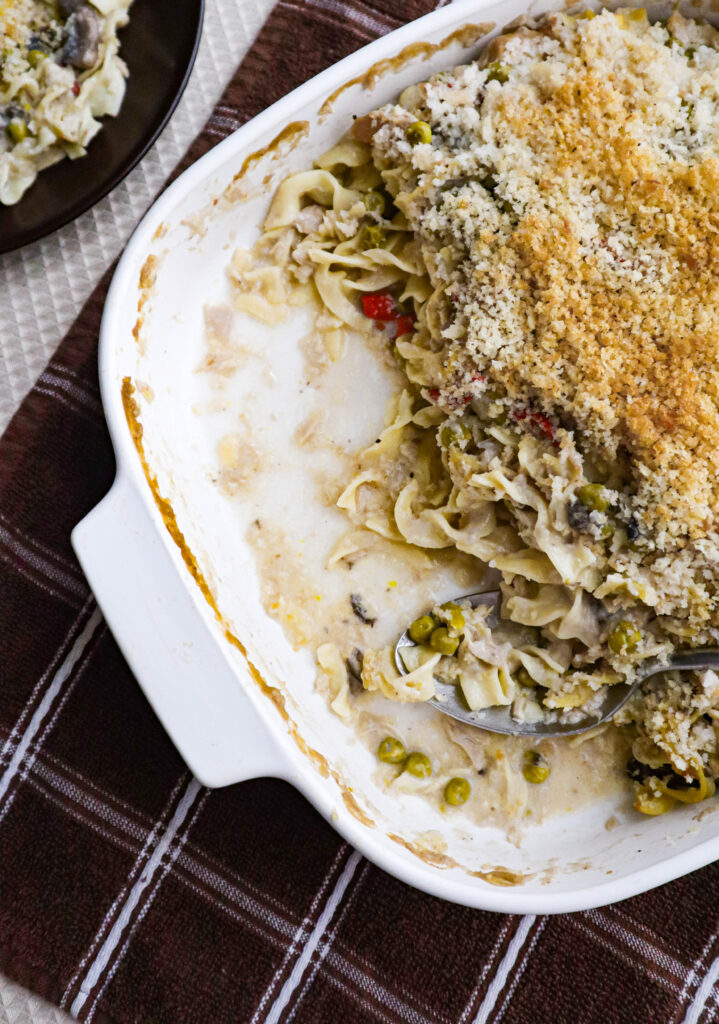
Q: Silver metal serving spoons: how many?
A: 1